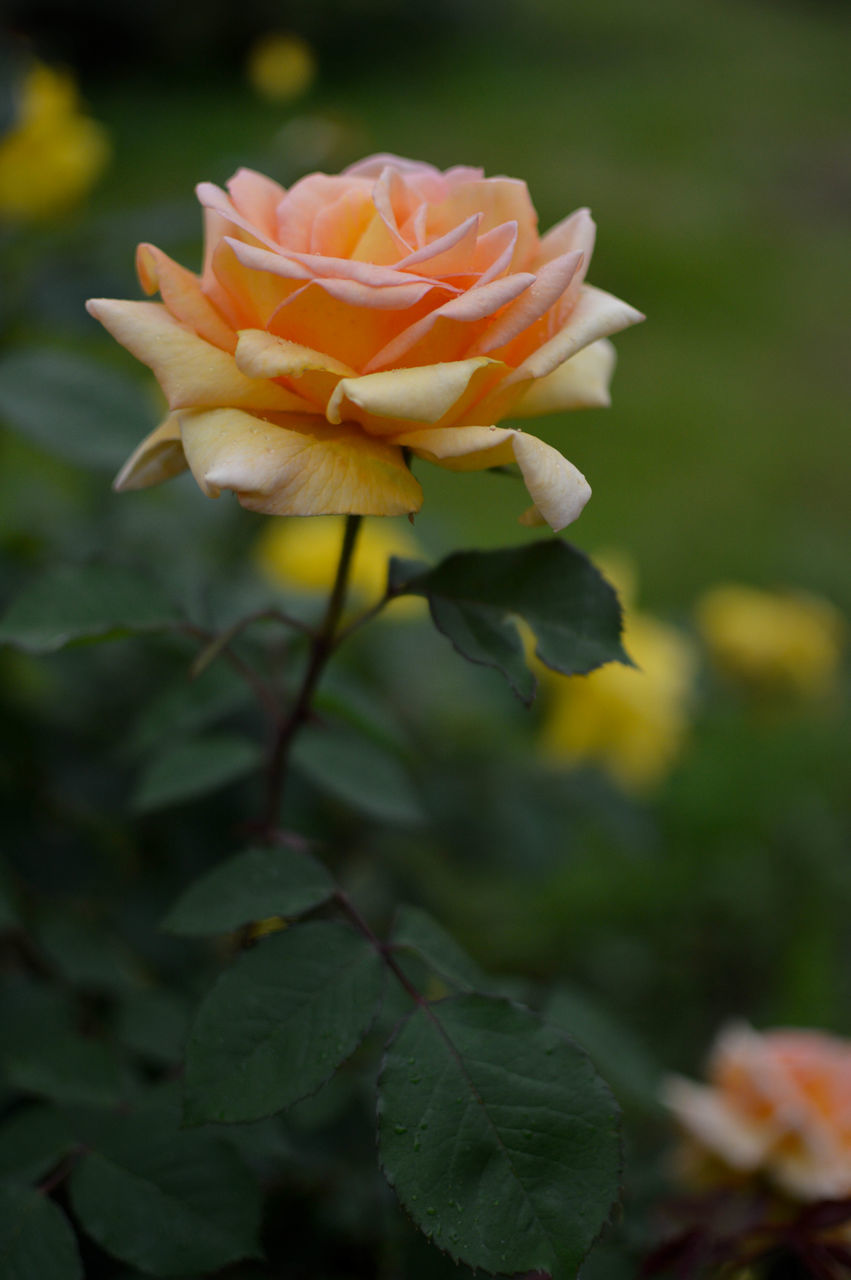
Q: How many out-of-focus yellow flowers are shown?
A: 5